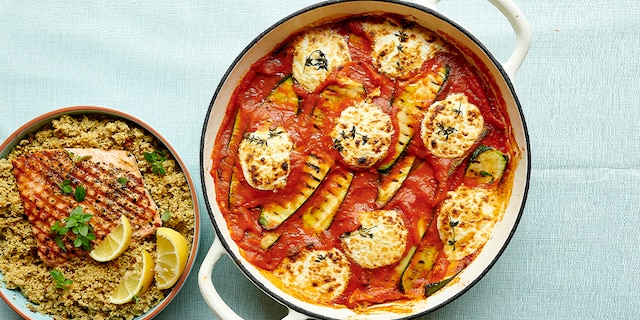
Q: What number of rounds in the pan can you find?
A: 8